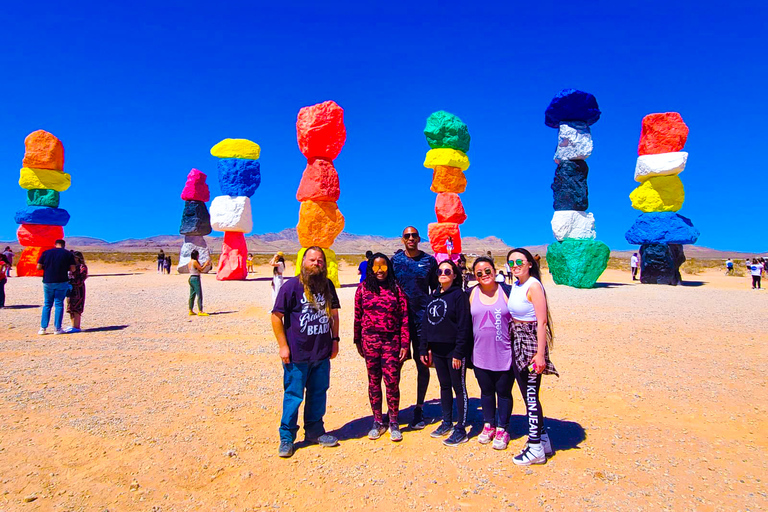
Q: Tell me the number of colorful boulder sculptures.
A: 7